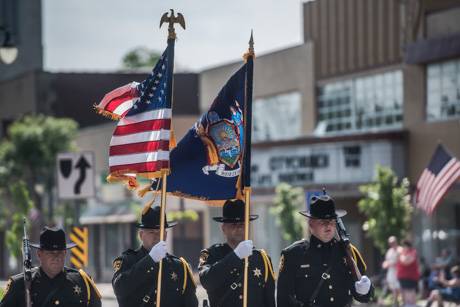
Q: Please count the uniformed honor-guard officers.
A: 4